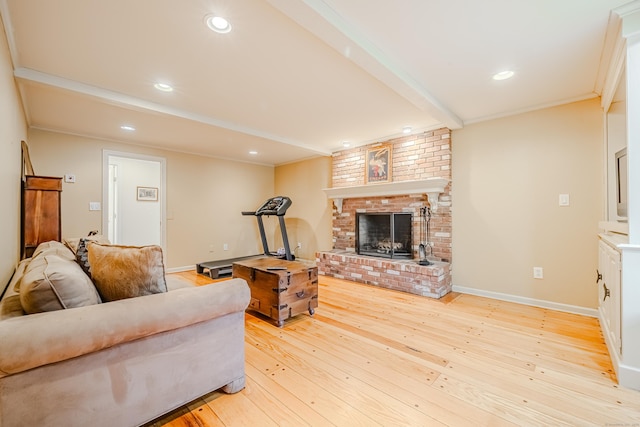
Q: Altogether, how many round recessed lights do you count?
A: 7